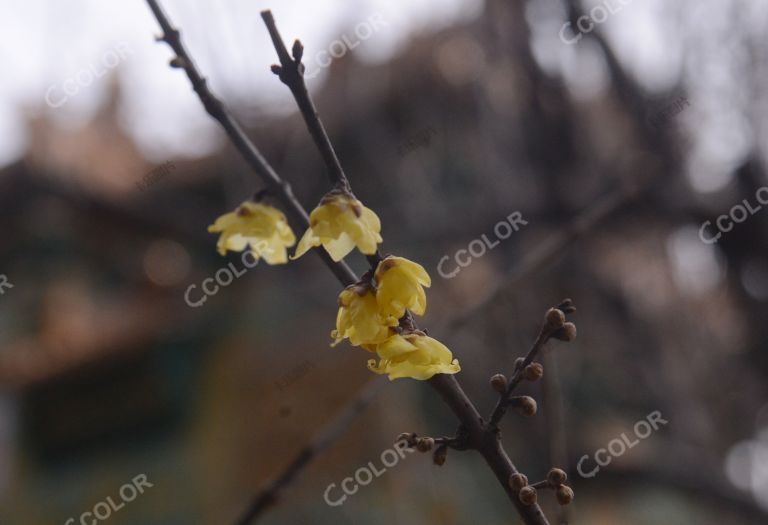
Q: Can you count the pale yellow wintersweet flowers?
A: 5